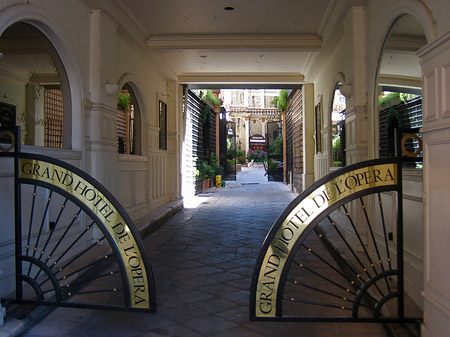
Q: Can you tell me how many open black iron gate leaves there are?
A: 2